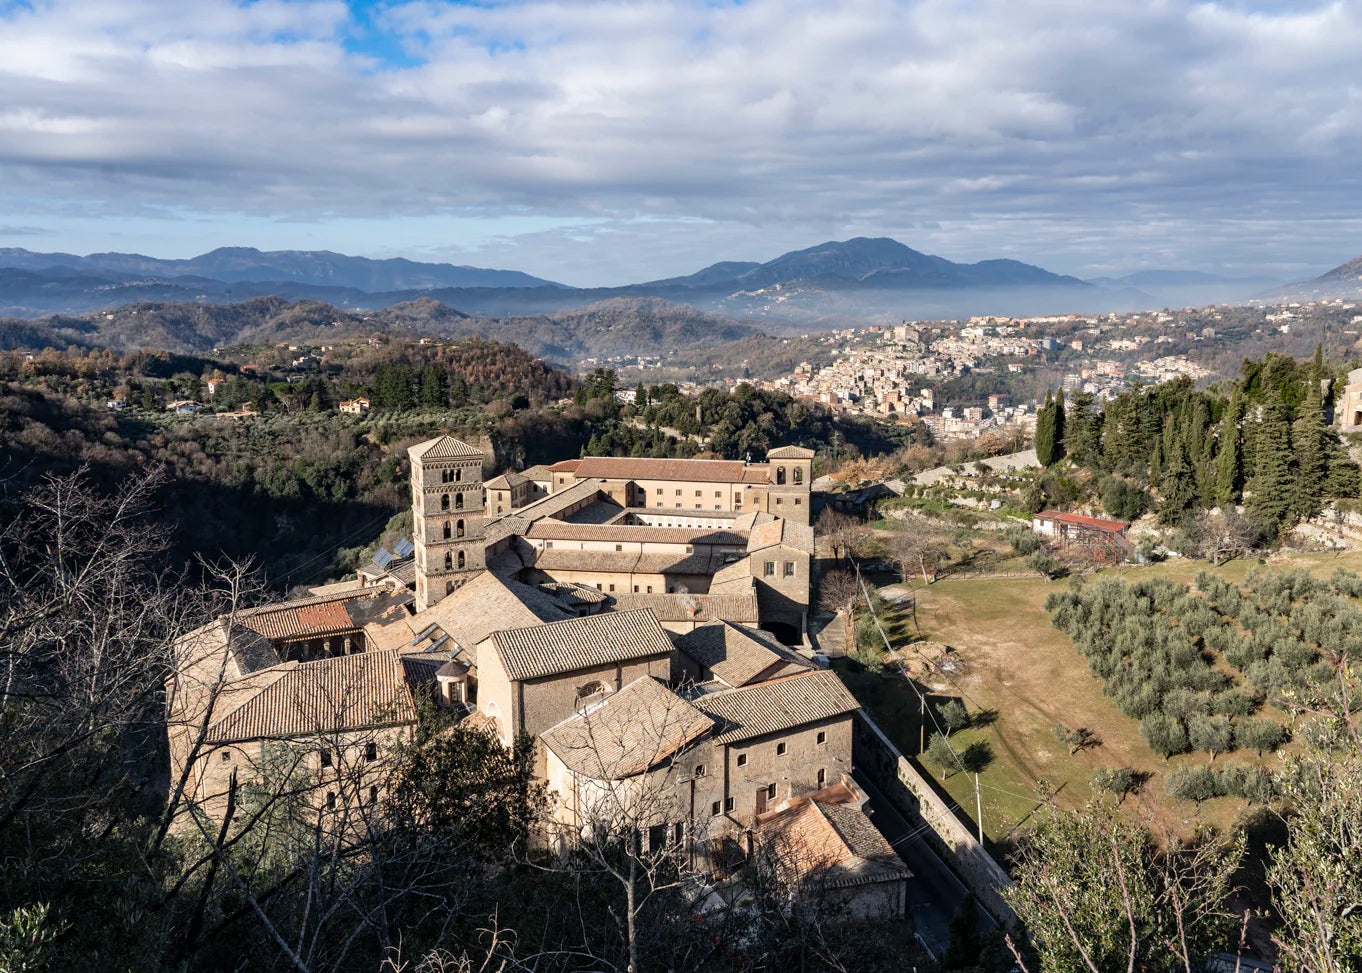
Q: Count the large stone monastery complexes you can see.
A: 1